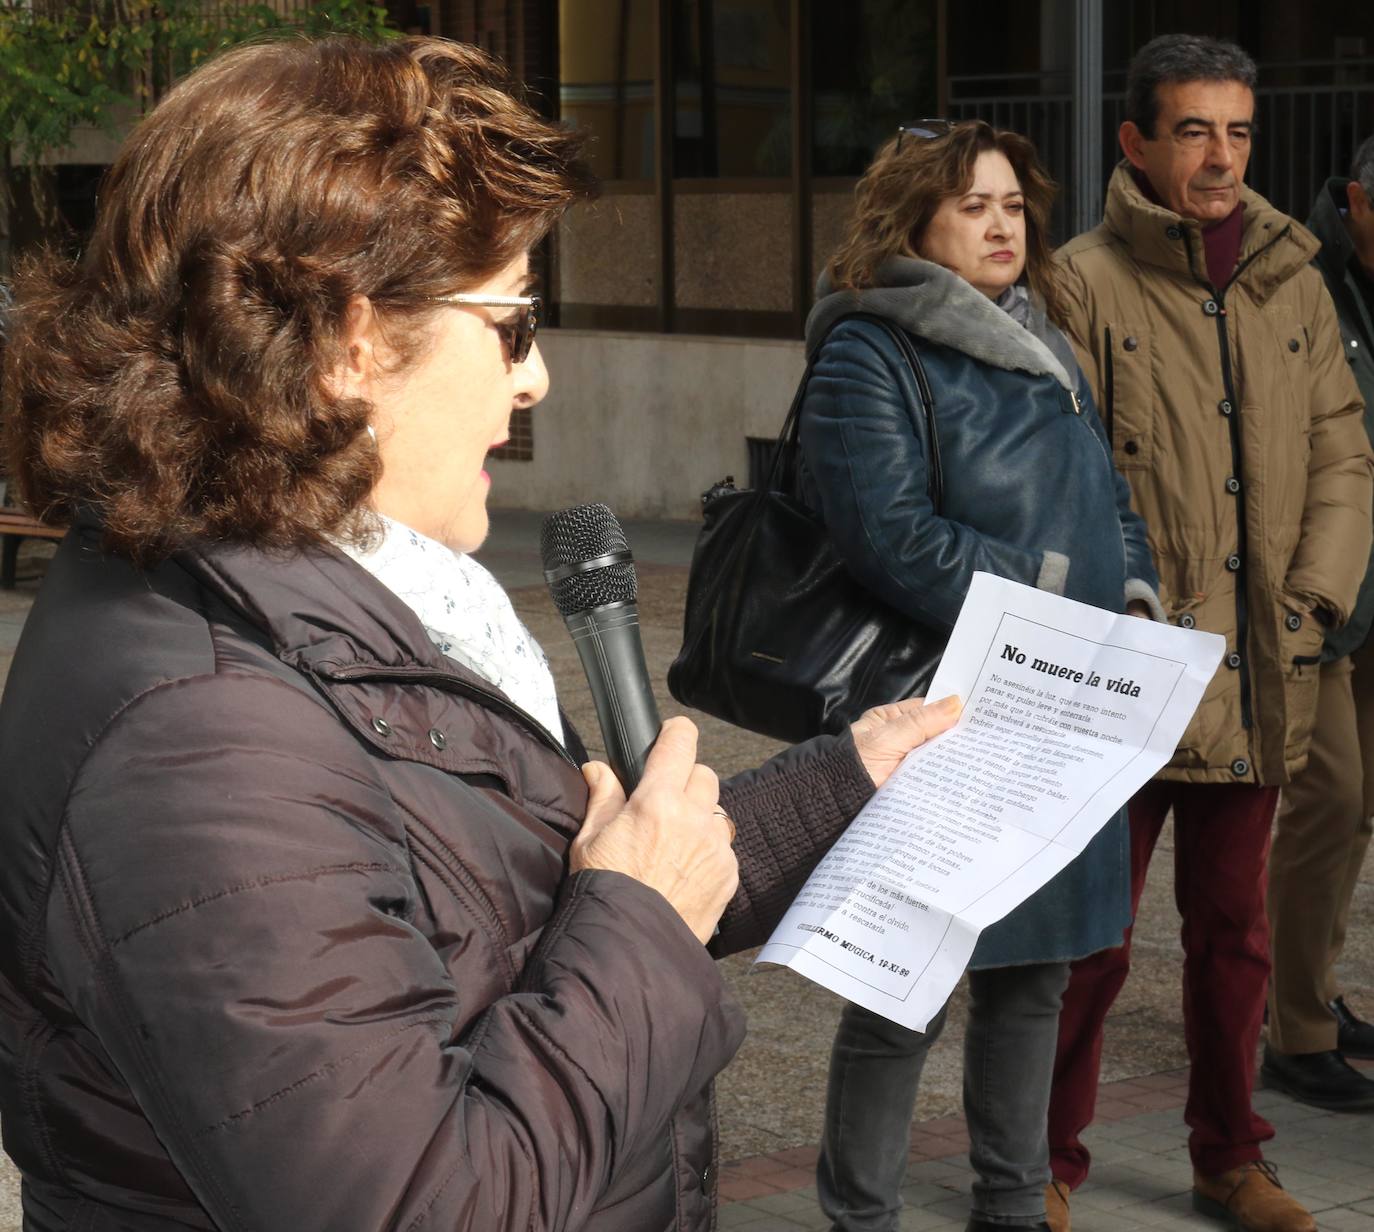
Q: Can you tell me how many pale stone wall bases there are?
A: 1